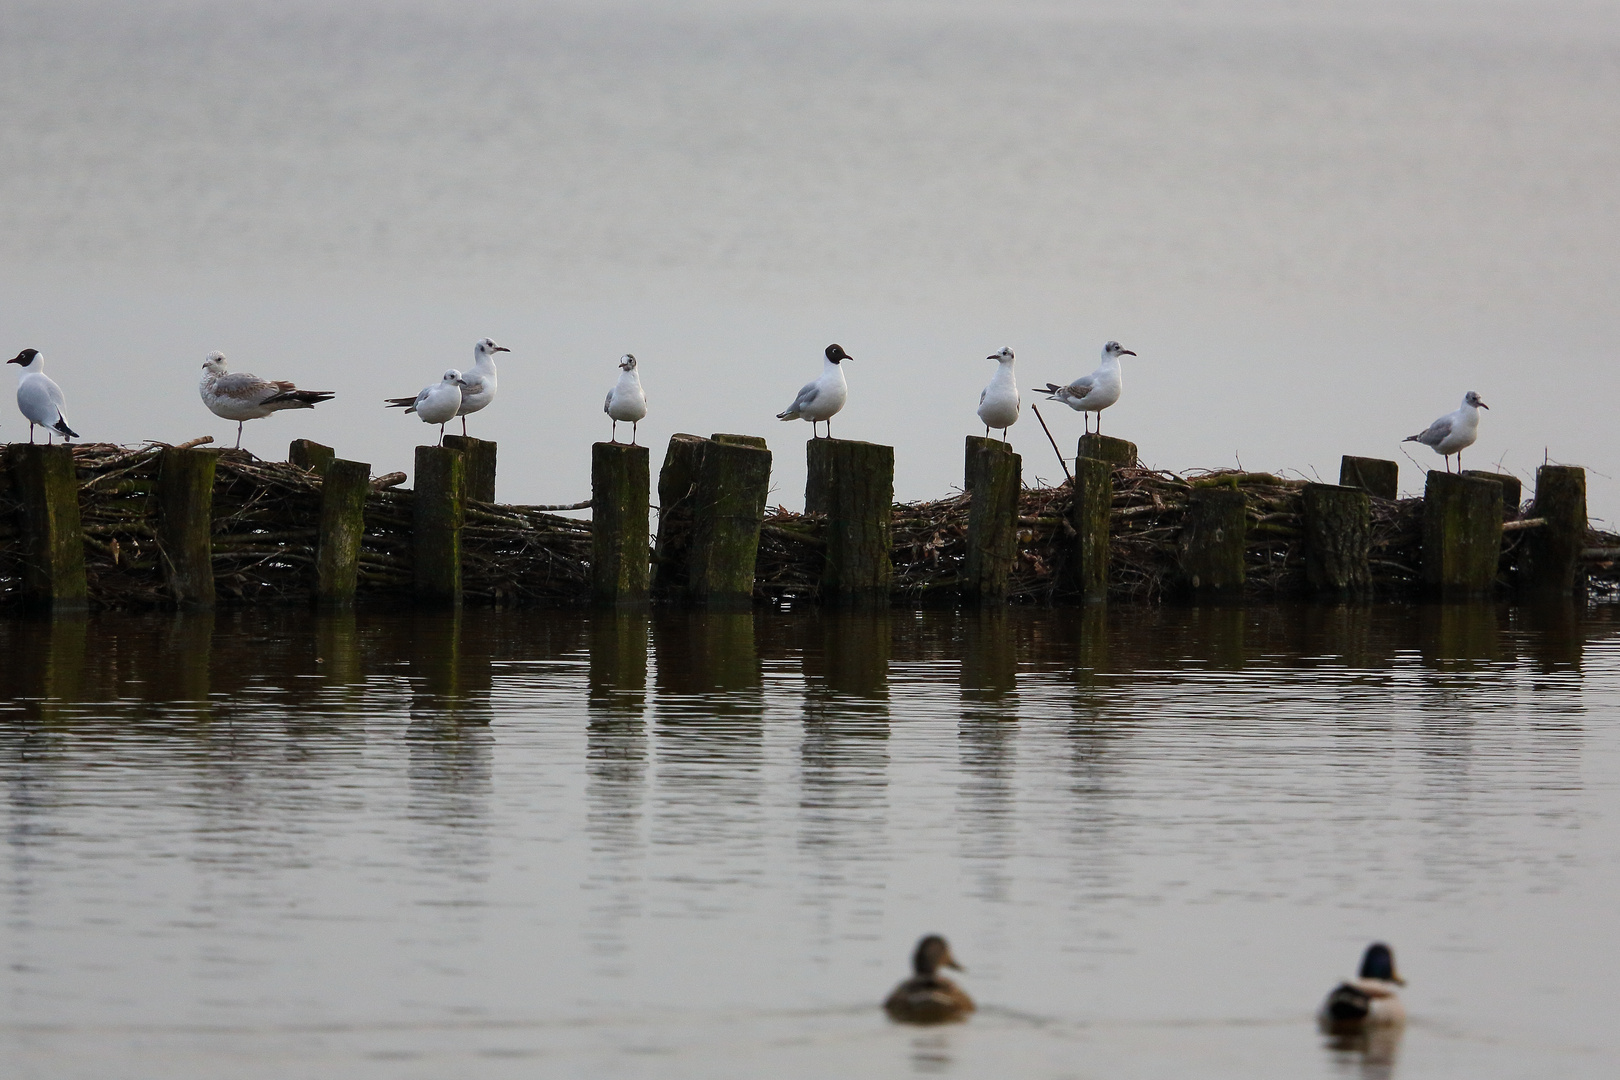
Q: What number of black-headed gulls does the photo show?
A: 2